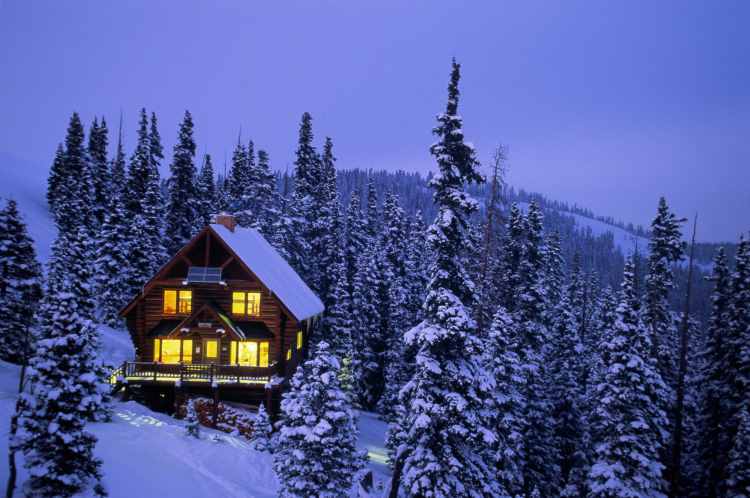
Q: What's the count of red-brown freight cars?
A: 0